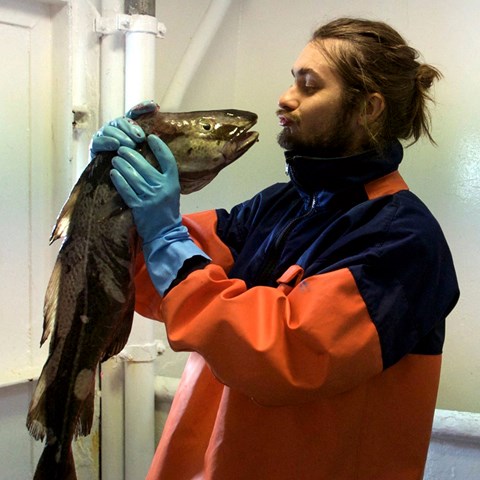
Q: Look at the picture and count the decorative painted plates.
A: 0